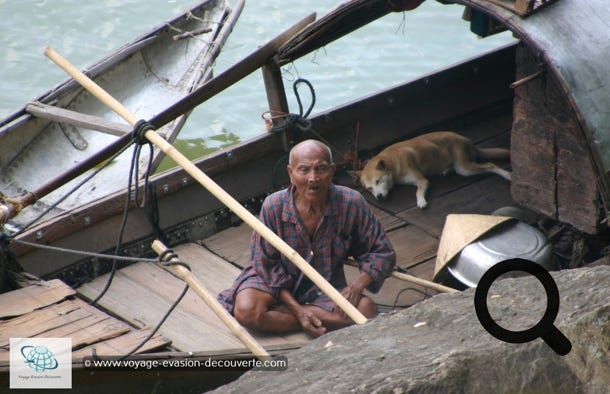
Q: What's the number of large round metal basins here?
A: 1